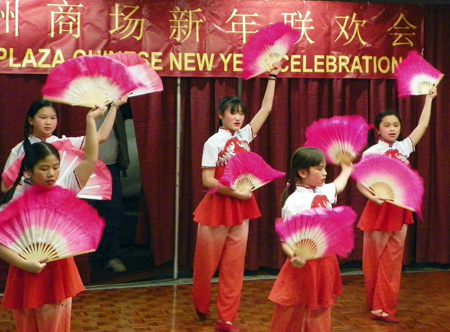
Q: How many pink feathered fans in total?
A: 10